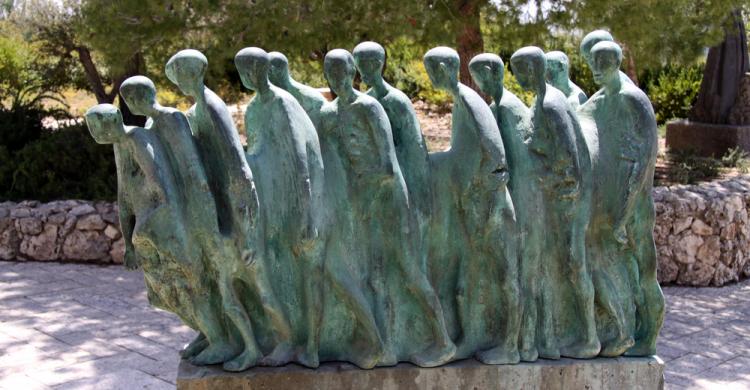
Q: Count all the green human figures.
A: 13